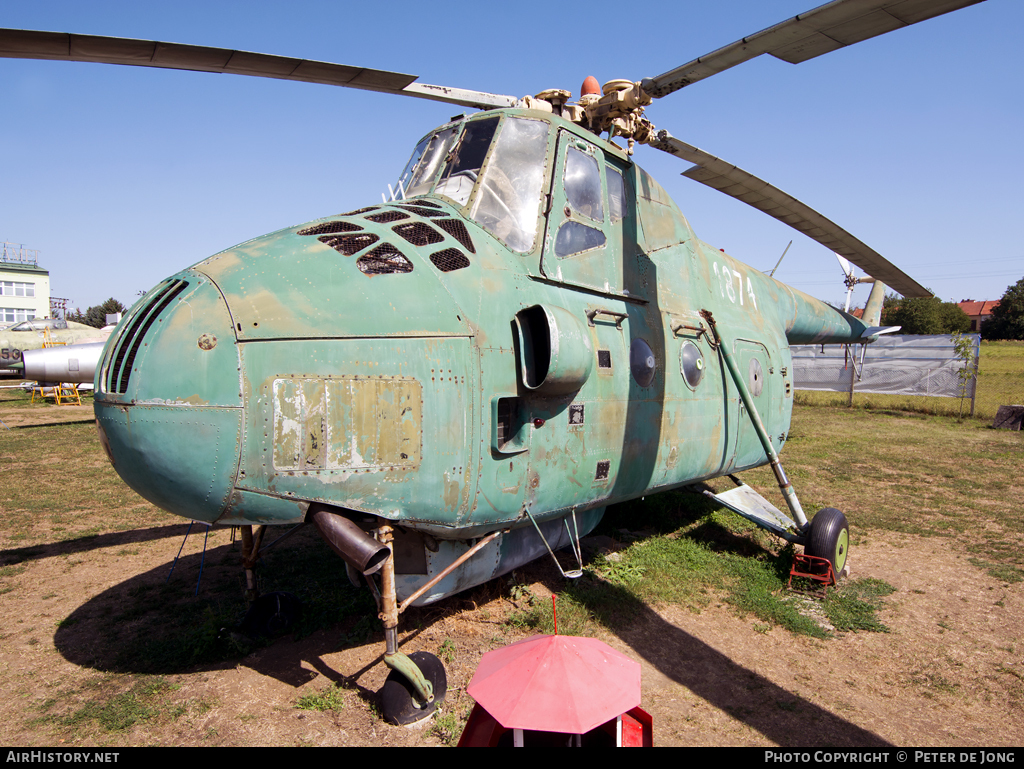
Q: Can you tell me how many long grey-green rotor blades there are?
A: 3